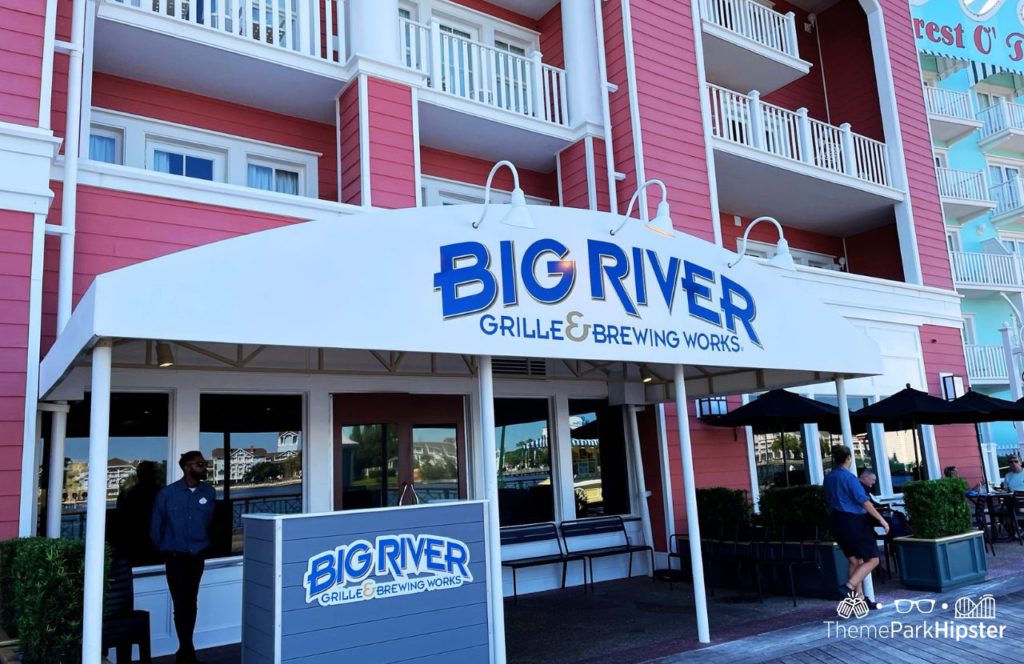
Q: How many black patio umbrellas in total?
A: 3